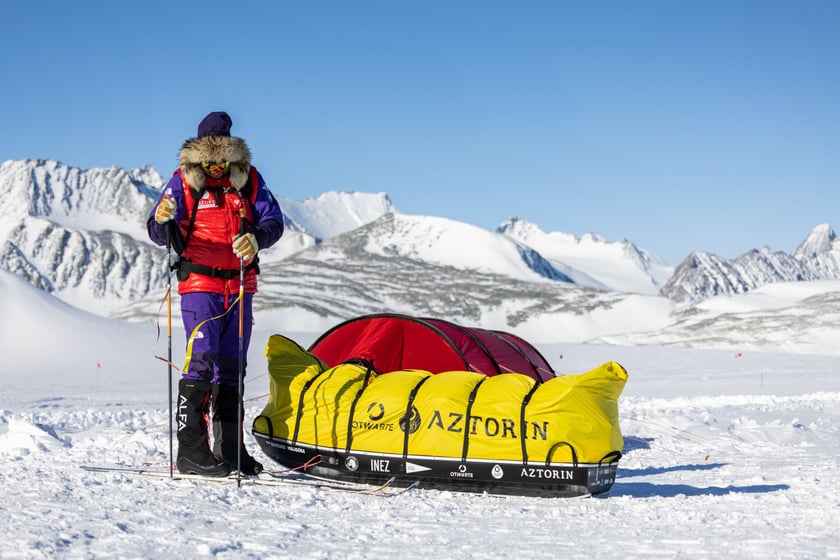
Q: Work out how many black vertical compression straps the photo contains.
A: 5